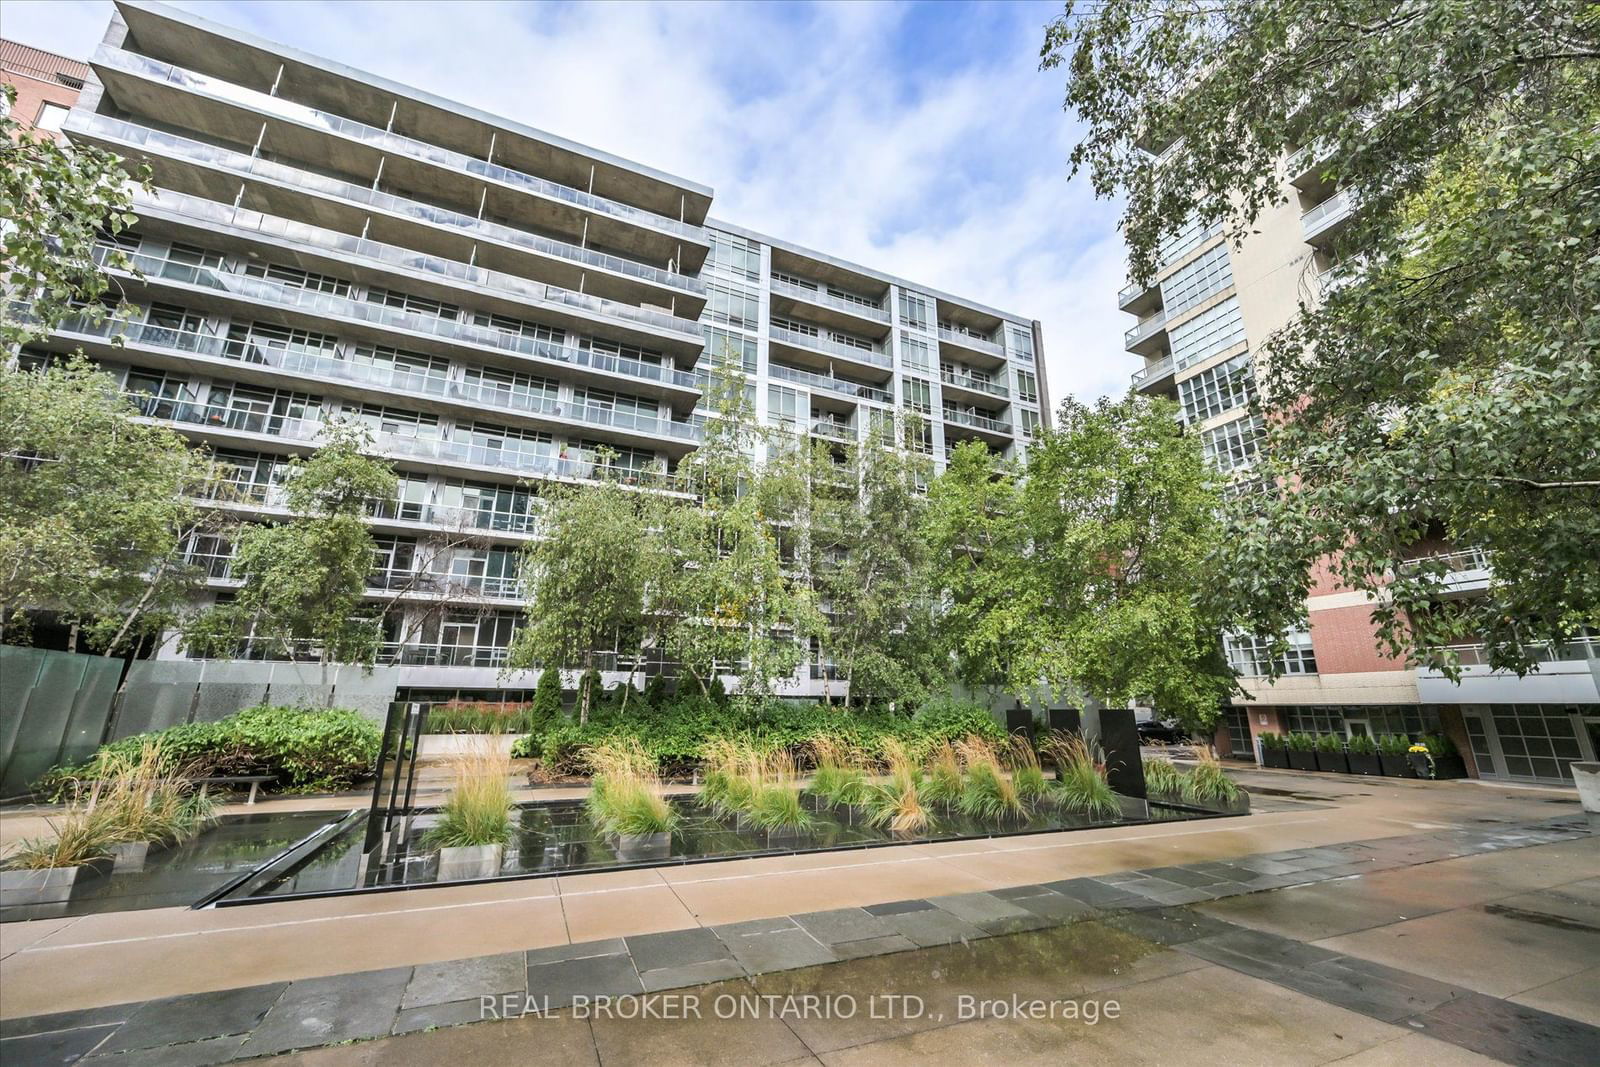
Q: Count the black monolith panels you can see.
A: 3